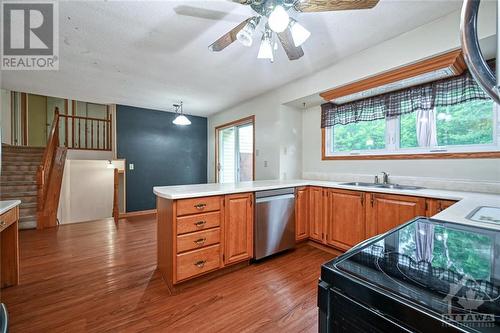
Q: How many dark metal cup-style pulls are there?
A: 4